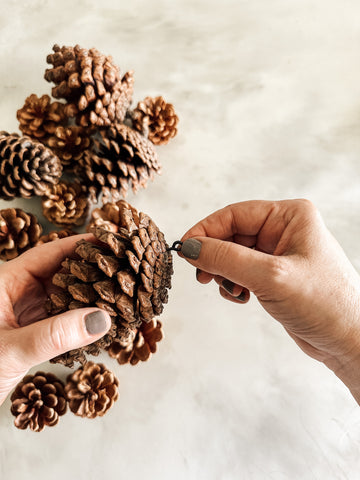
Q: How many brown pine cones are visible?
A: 14